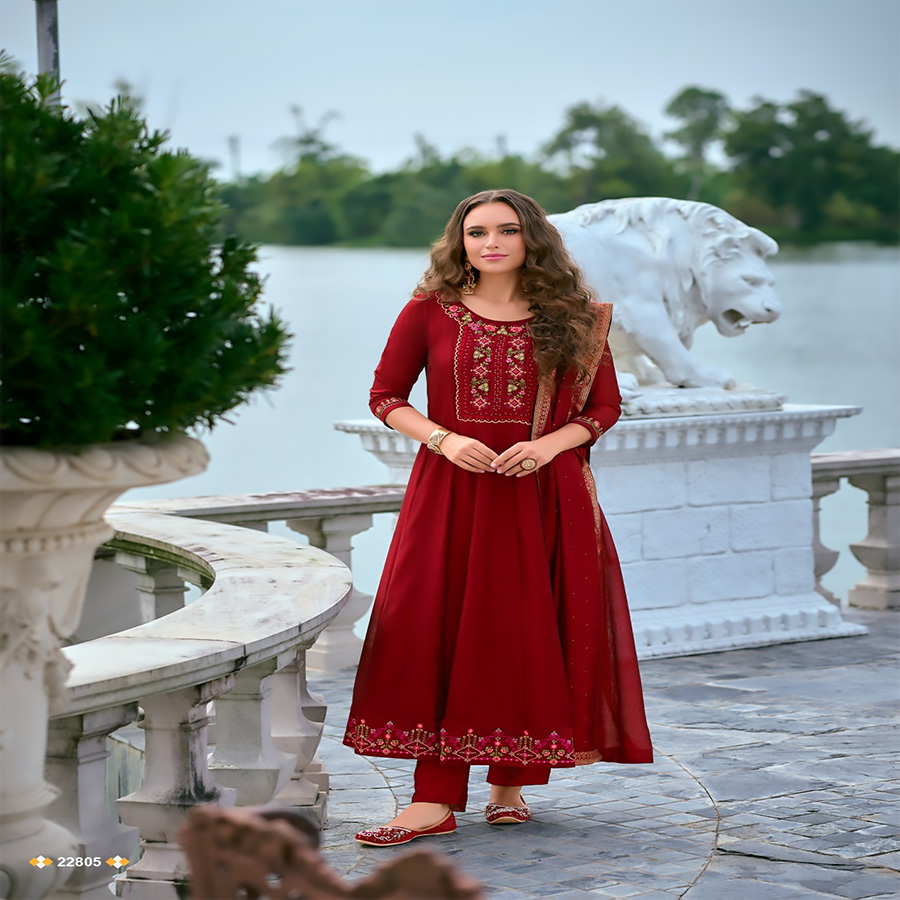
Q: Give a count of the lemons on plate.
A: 0